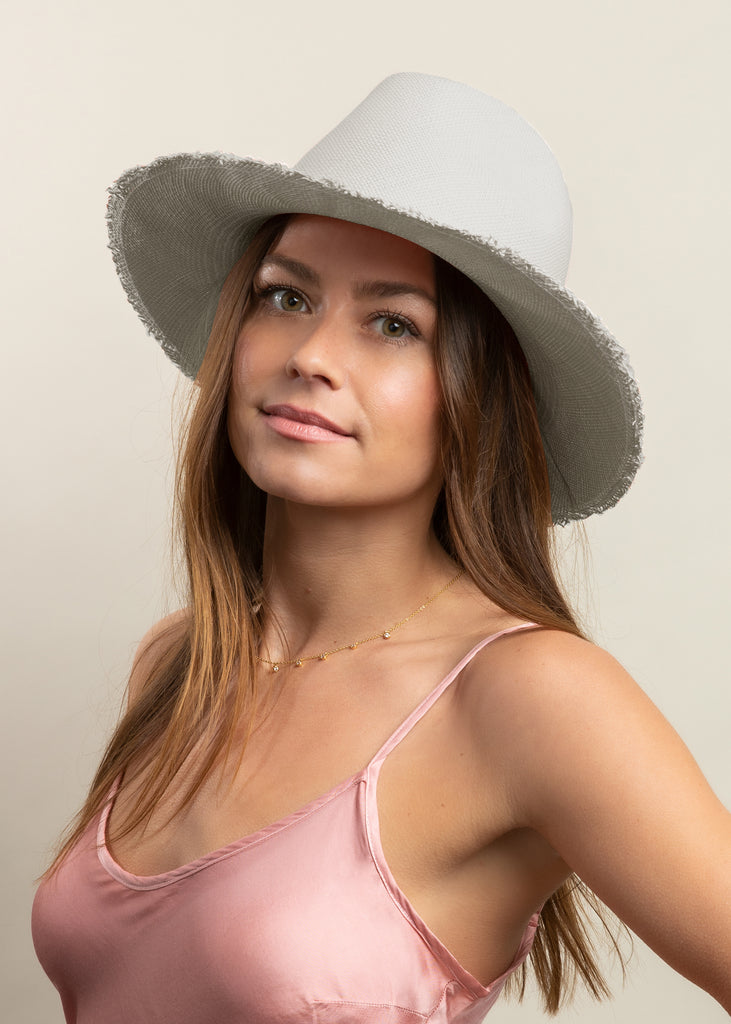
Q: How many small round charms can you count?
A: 5